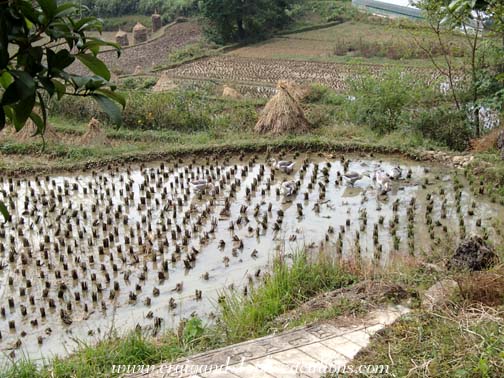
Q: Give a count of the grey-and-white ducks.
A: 6